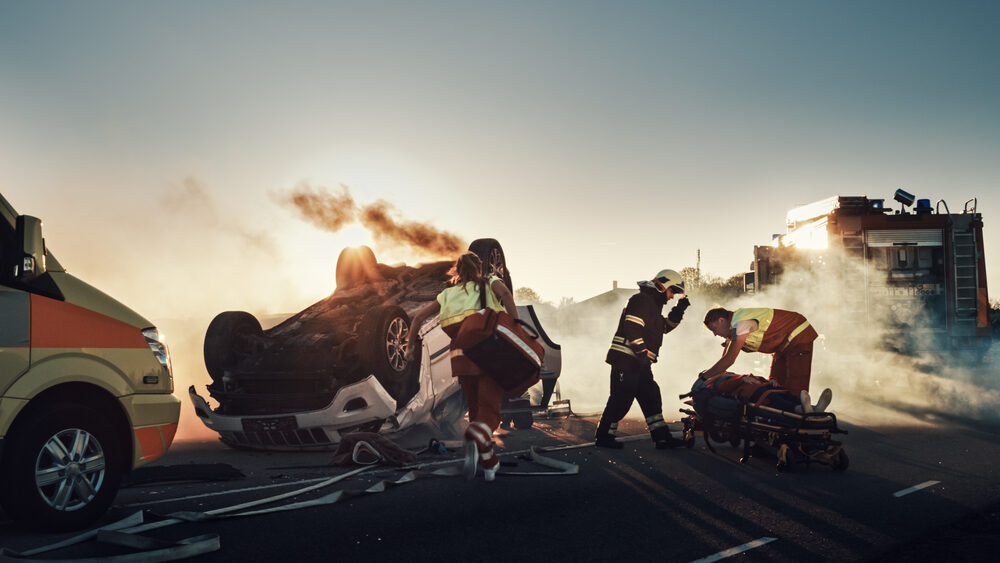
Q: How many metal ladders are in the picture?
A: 2